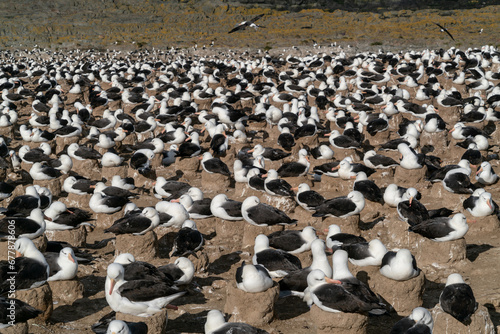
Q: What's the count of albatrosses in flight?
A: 2